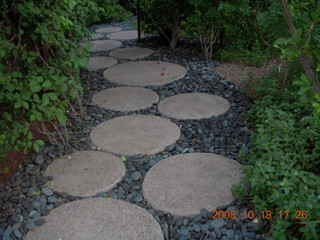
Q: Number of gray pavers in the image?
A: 13